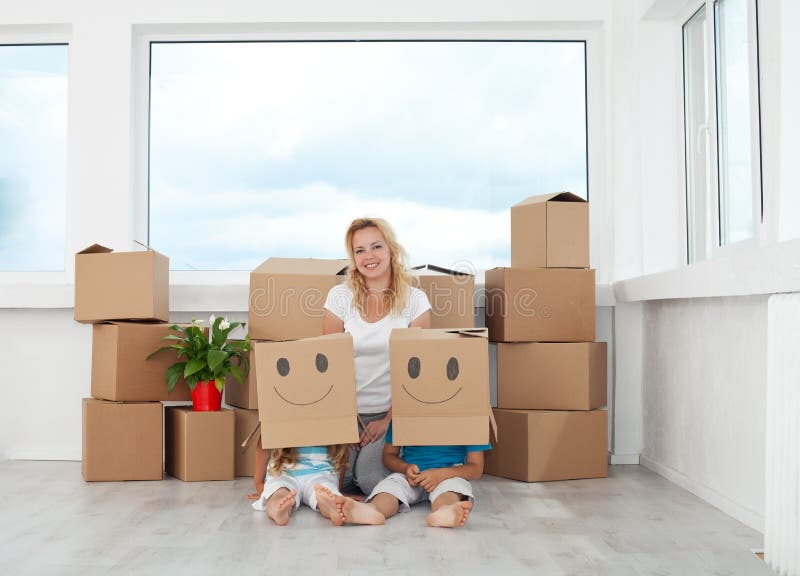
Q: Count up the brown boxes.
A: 14